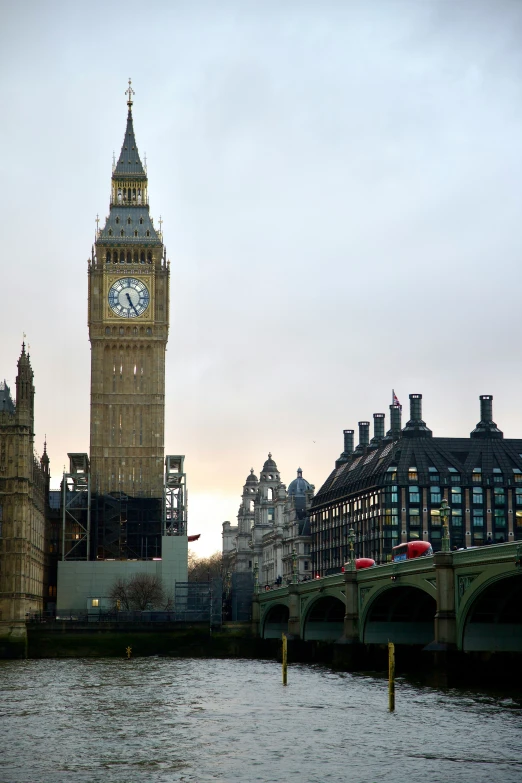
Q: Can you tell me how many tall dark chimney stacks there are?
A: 6